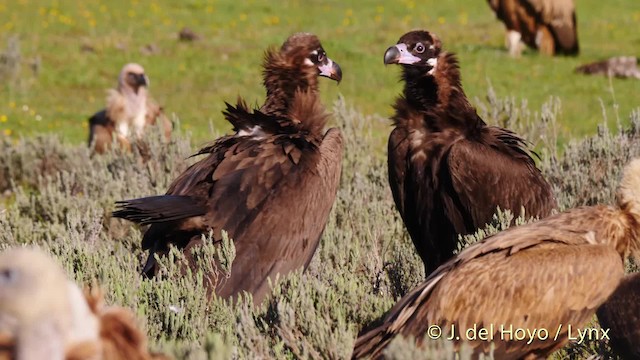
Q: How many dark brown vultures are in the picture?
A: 2